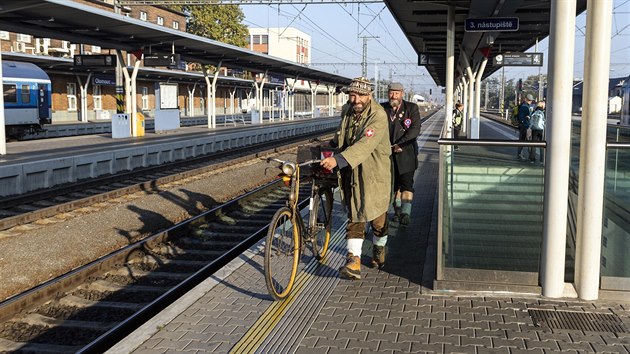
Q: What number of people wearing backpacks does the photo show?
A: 2